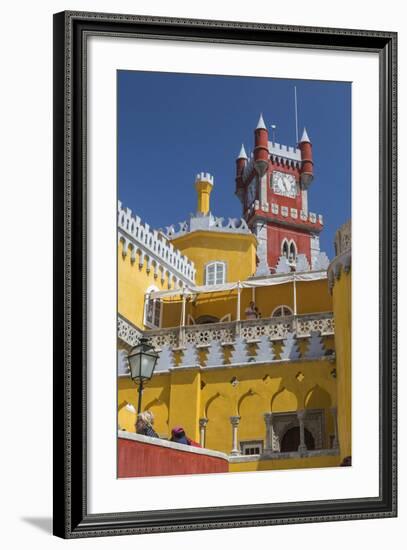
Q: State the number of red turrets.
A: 3